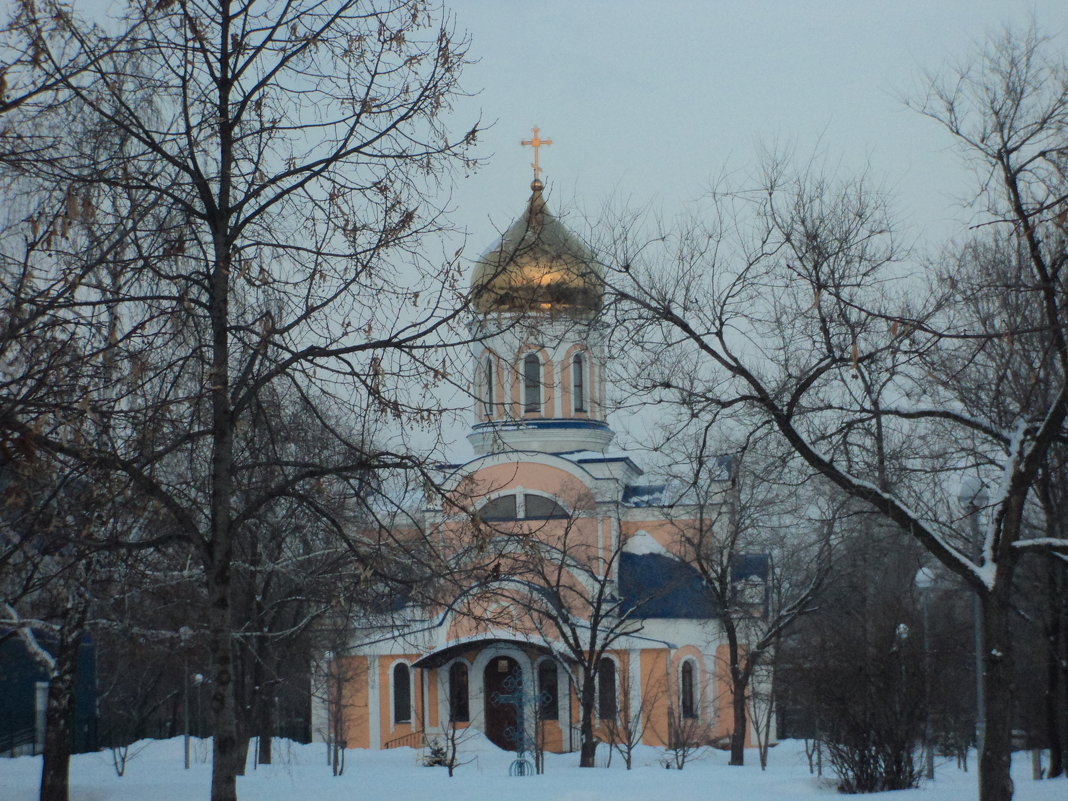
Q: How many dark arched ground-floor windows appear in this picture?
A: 5